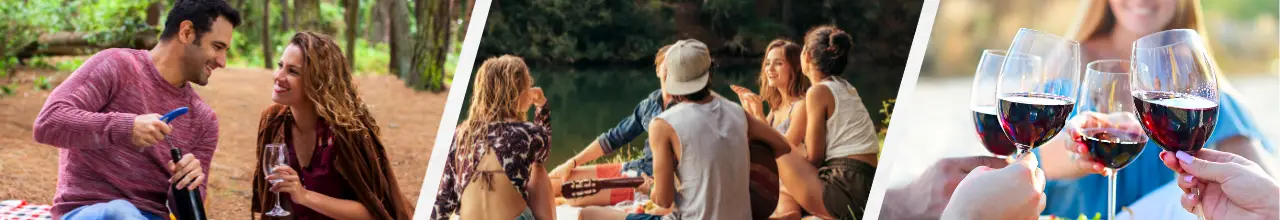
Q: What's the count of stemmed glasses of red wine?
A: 4